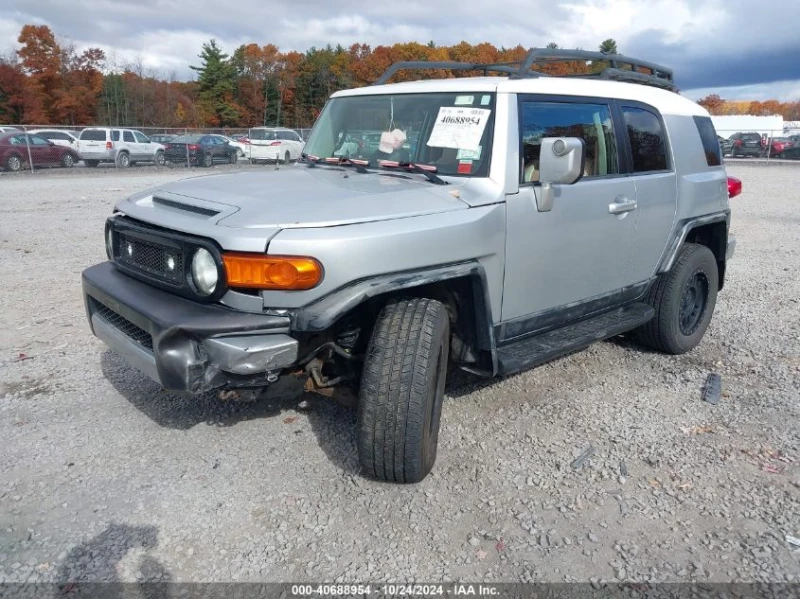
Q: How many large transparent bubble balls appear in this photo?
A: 0